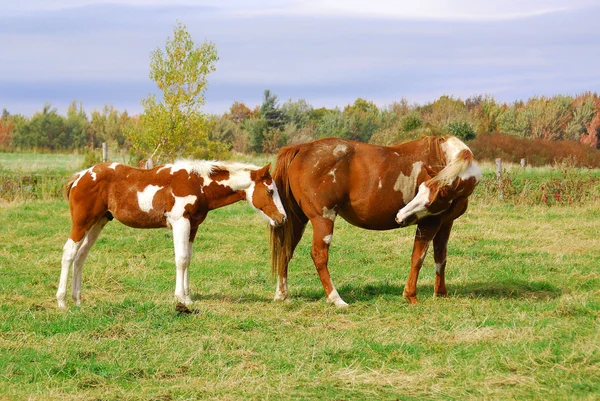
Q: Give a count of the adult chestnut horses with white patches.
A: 1